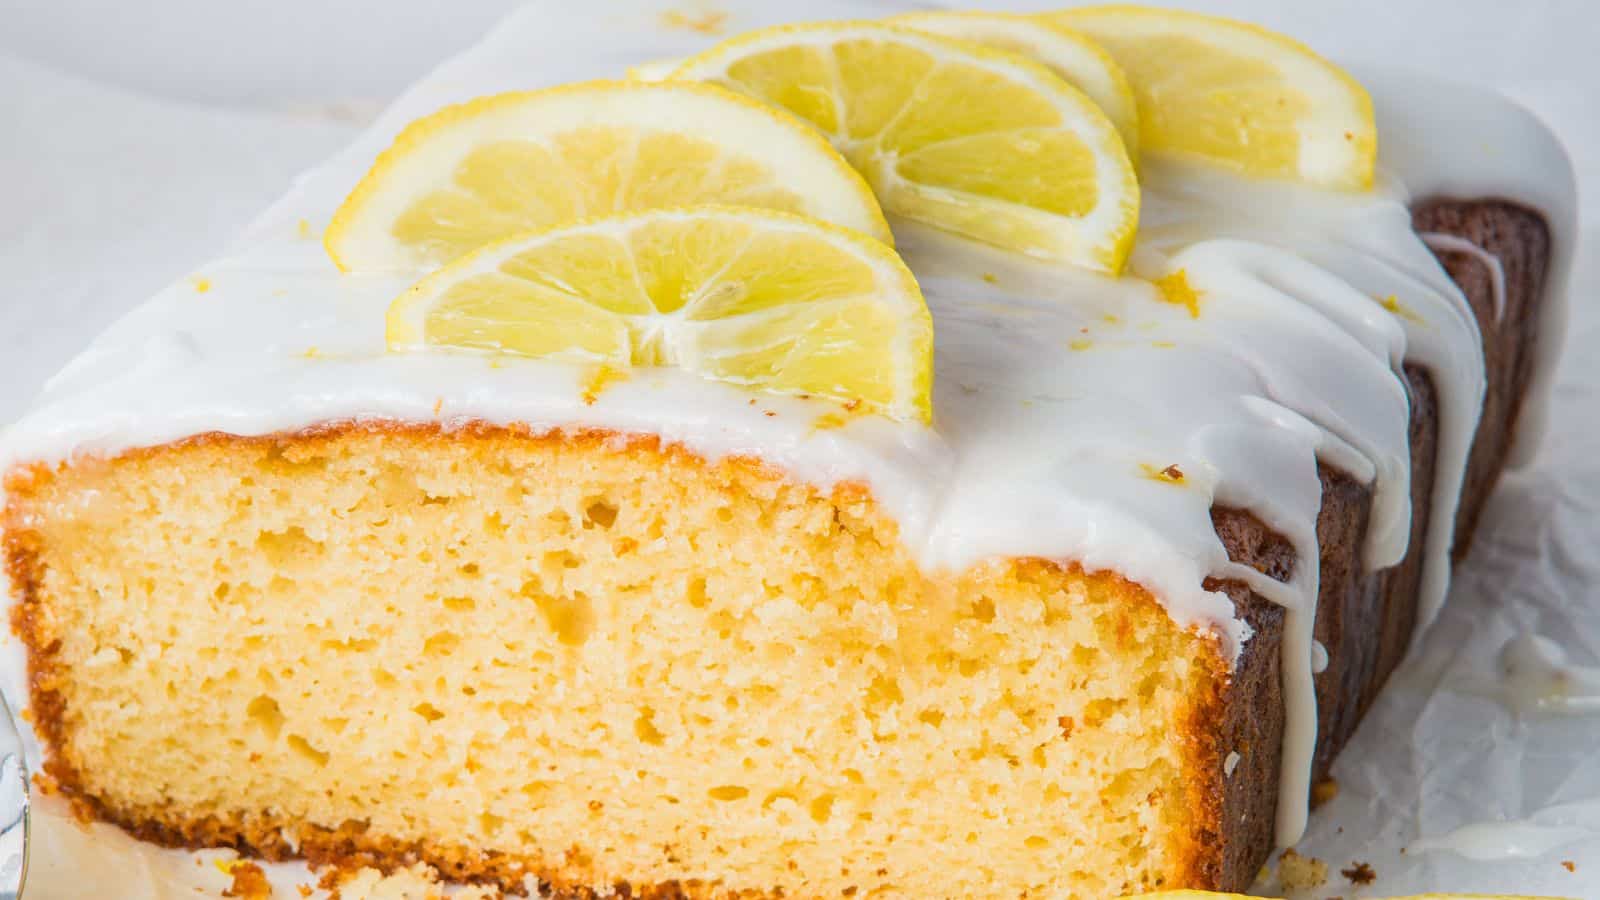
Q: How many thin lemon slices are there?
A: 5